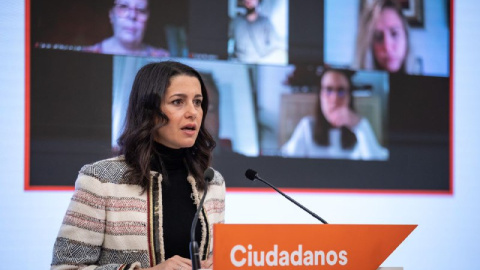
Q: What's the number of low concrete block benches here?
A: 0